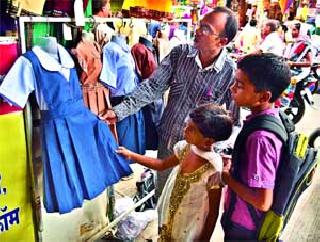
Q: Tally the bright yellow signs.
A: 1